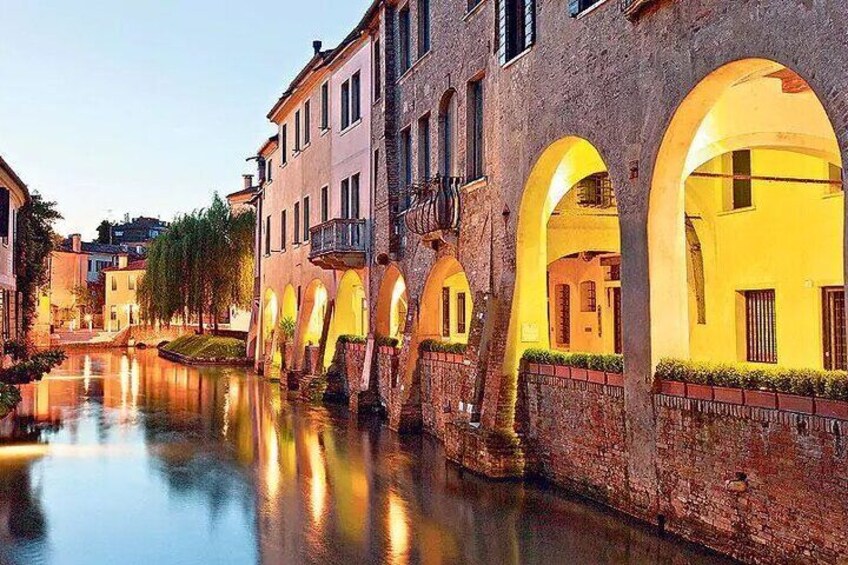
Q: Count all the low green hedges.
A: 5